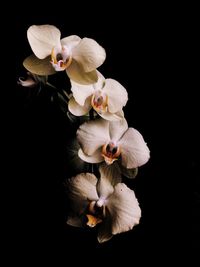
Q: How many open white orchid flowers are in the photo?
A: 4